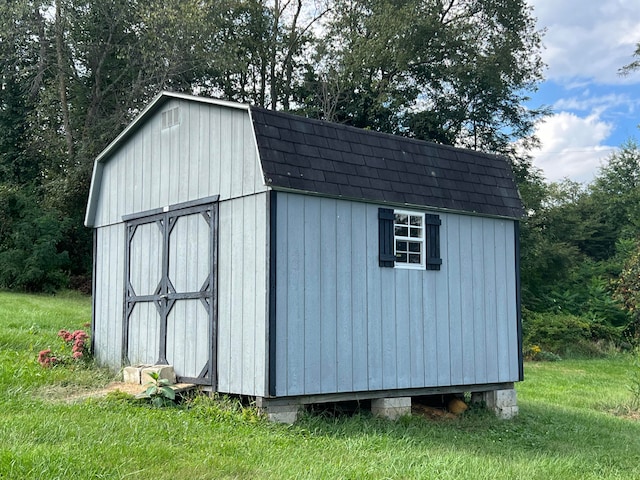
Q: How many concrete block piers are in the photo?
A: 3